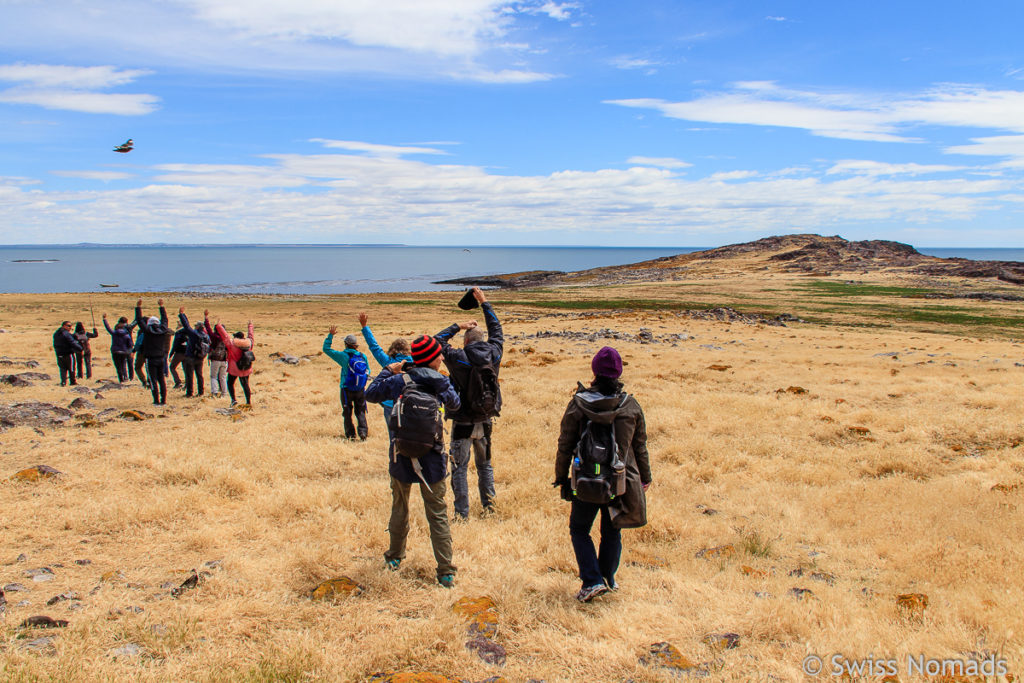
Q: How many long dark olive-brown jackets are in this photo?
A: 1